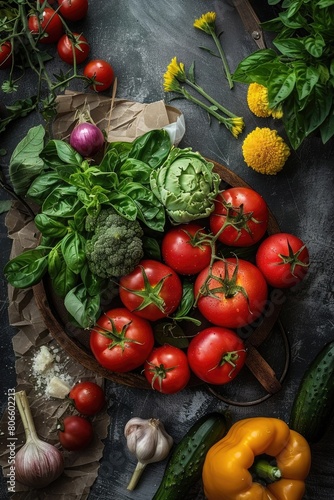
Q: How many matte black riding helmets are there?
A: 0